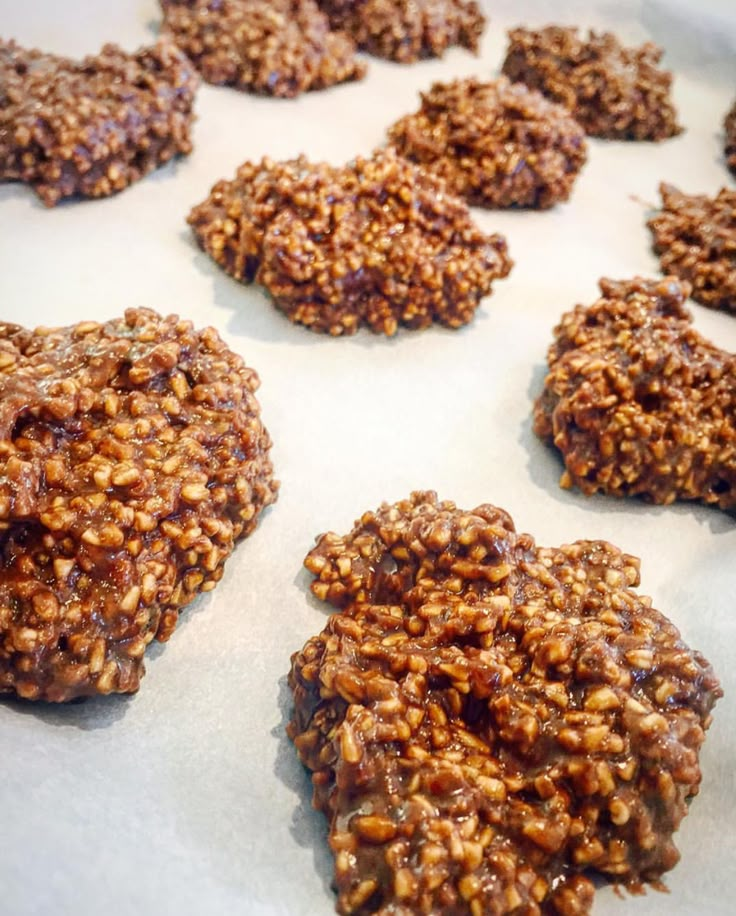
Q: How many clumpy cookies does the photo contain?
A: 11